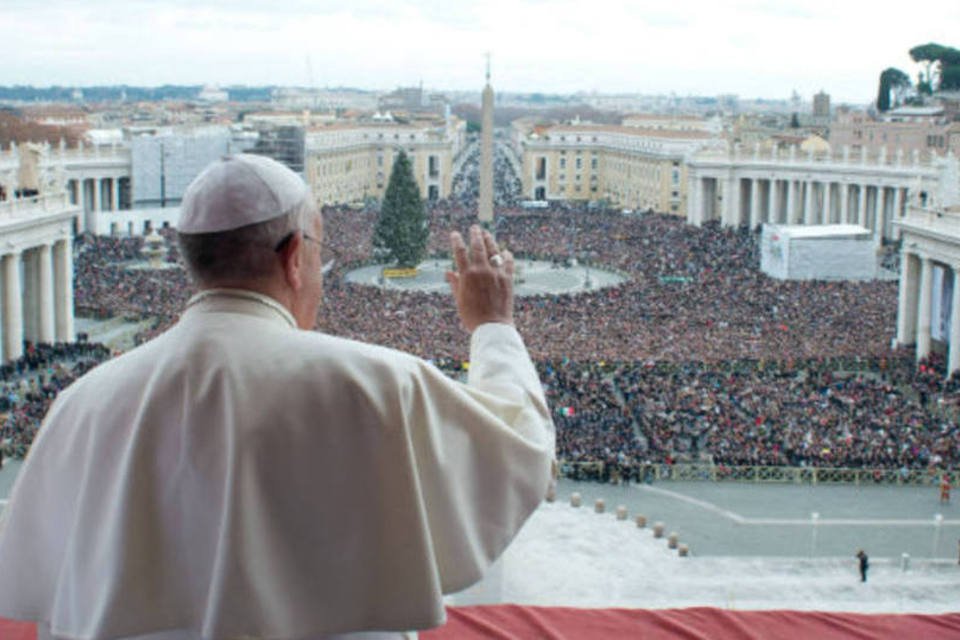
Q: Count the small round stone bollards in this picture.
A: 8